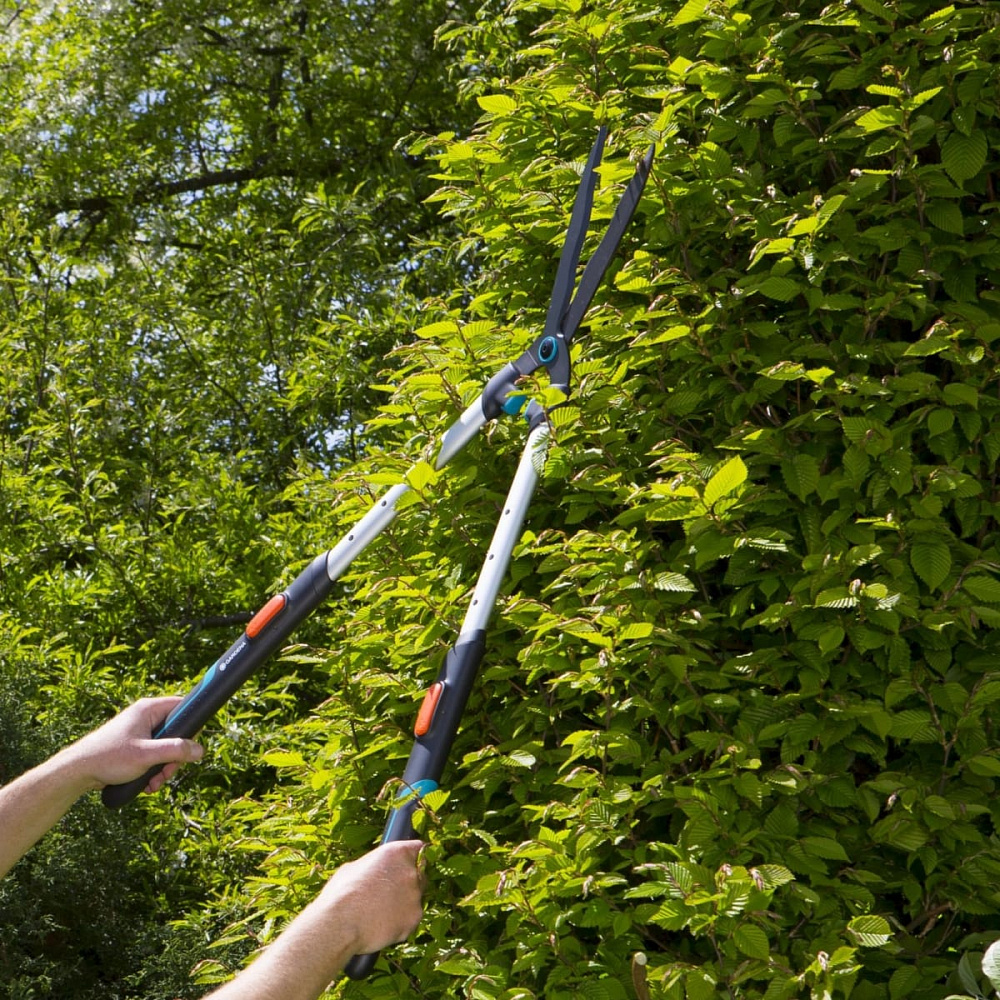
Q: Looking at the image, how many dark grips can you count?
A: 2